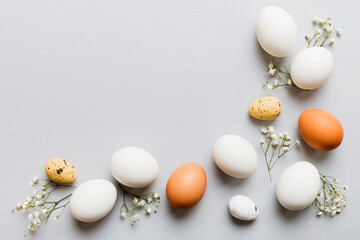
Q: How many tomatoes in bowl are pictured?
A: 0